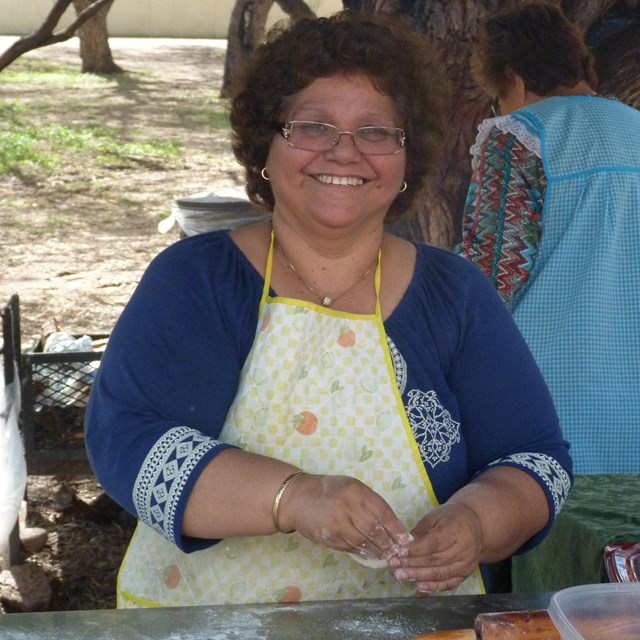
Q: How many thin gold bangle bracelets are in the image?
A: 1